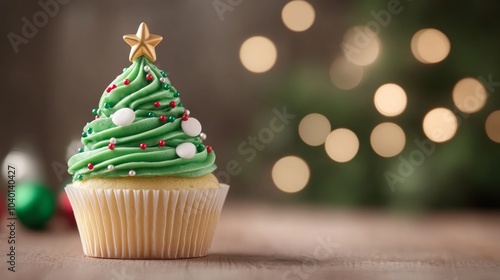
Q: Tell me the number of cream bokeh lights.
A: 13